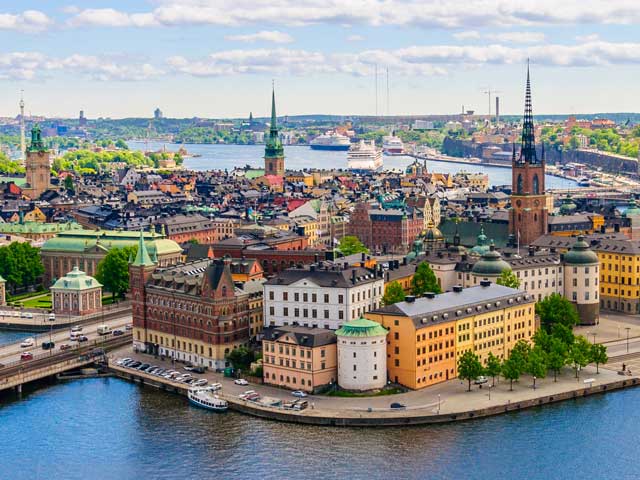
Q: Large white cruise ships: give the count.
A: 3